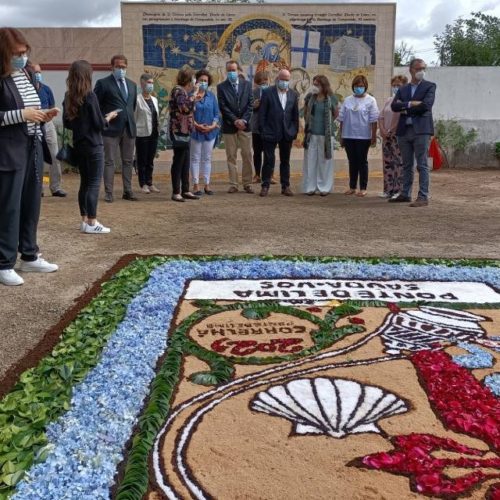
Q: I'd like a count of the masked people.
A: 13